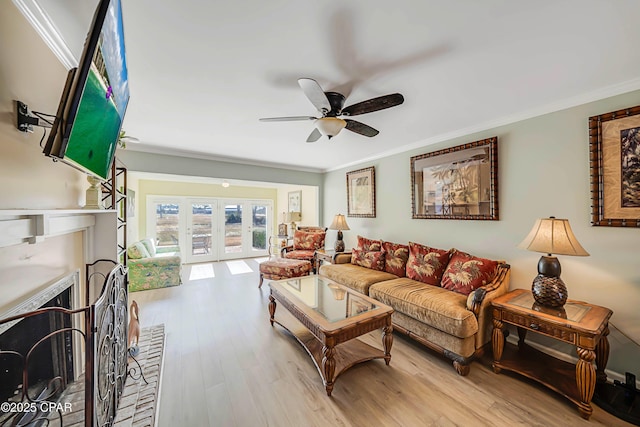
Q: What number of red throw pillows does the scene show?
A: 5